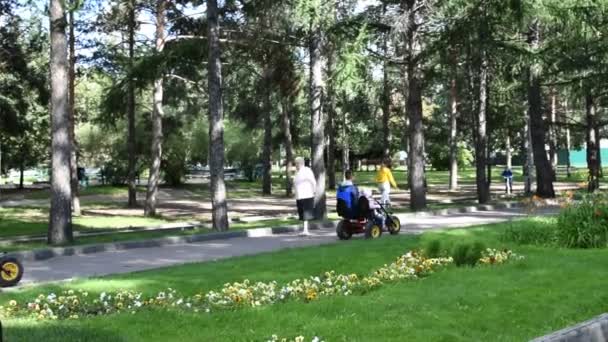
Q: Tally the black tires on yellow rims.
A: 3